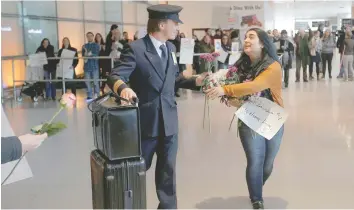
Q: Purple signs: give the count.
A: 0